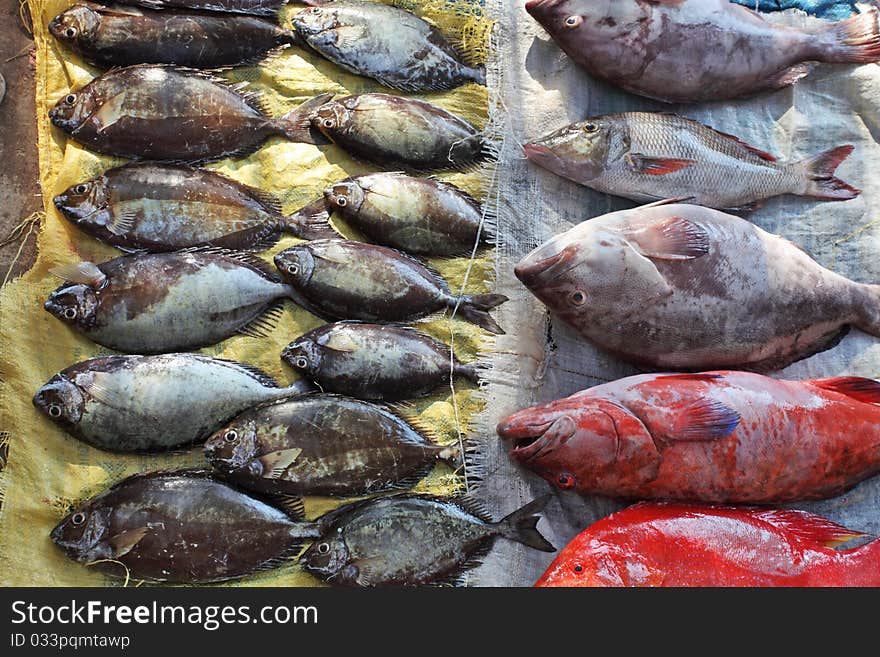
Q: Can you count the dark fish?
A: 14